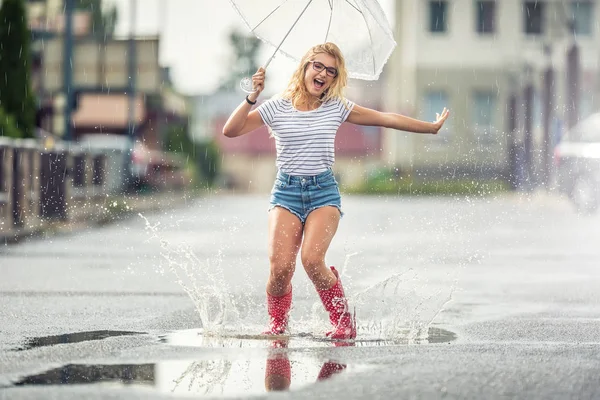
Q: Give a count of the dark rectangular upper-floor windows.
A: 4